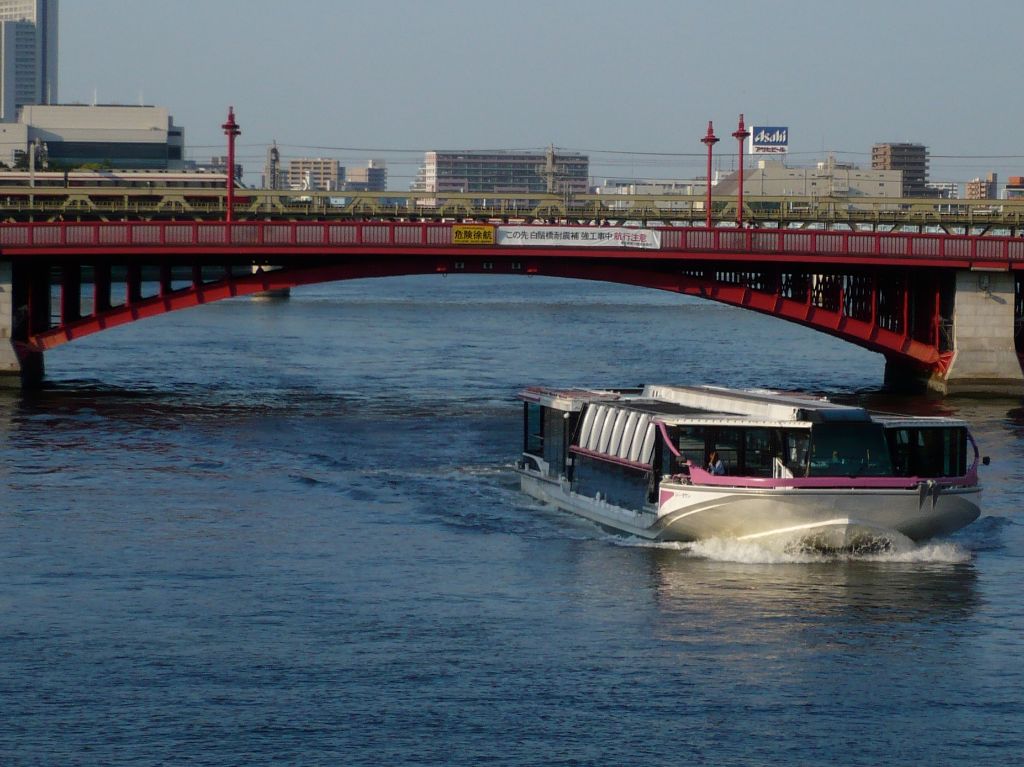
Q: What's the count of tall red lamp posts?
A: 3